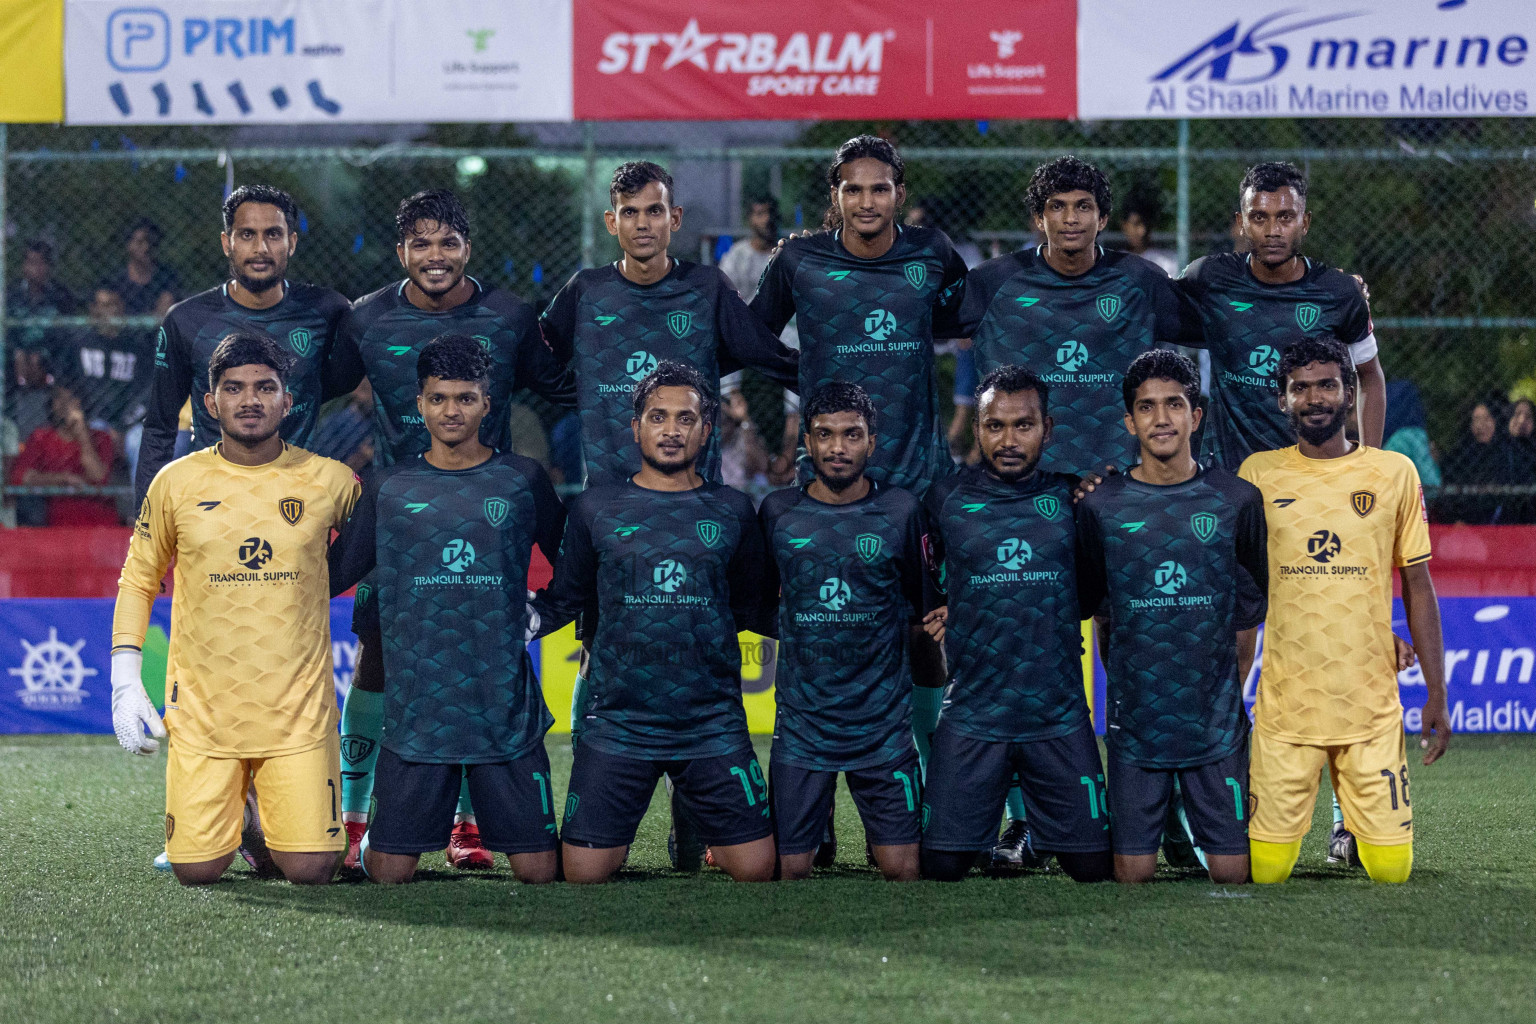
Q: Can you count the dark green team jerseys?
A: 11